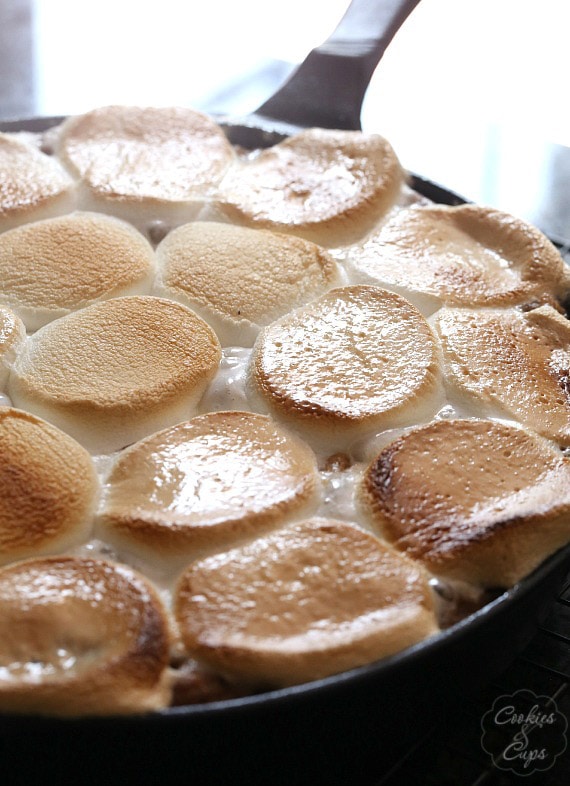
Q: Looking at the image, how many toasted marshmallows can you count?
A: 15